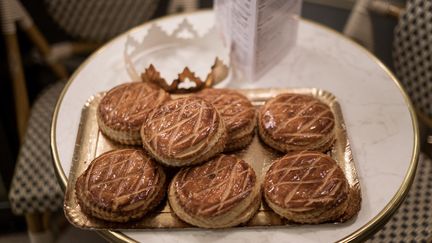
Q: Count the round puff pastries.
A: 7